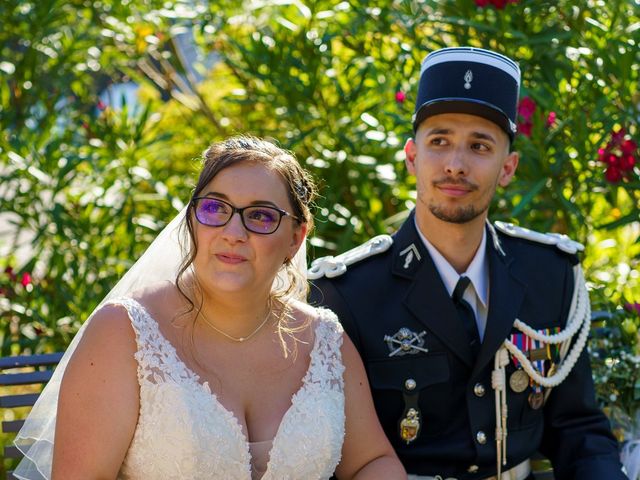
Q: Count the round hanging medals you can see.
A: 2